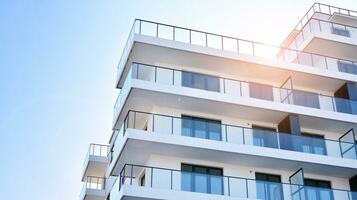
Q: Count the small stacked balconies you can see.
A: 2